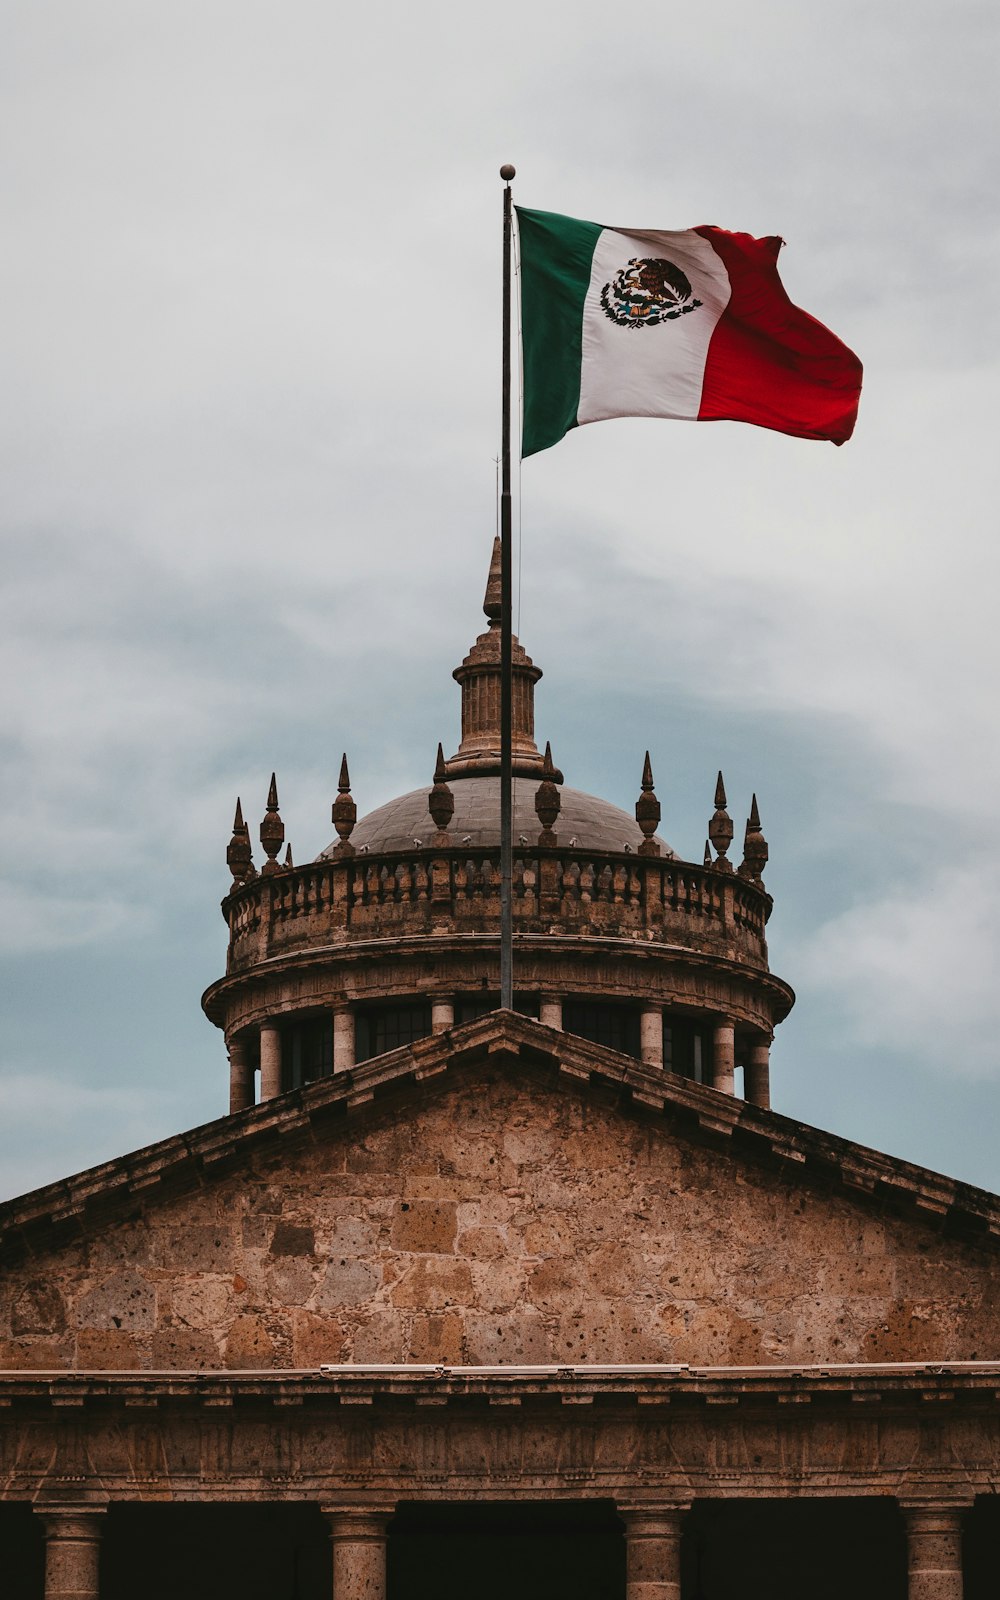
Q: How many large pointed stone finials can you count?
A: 8